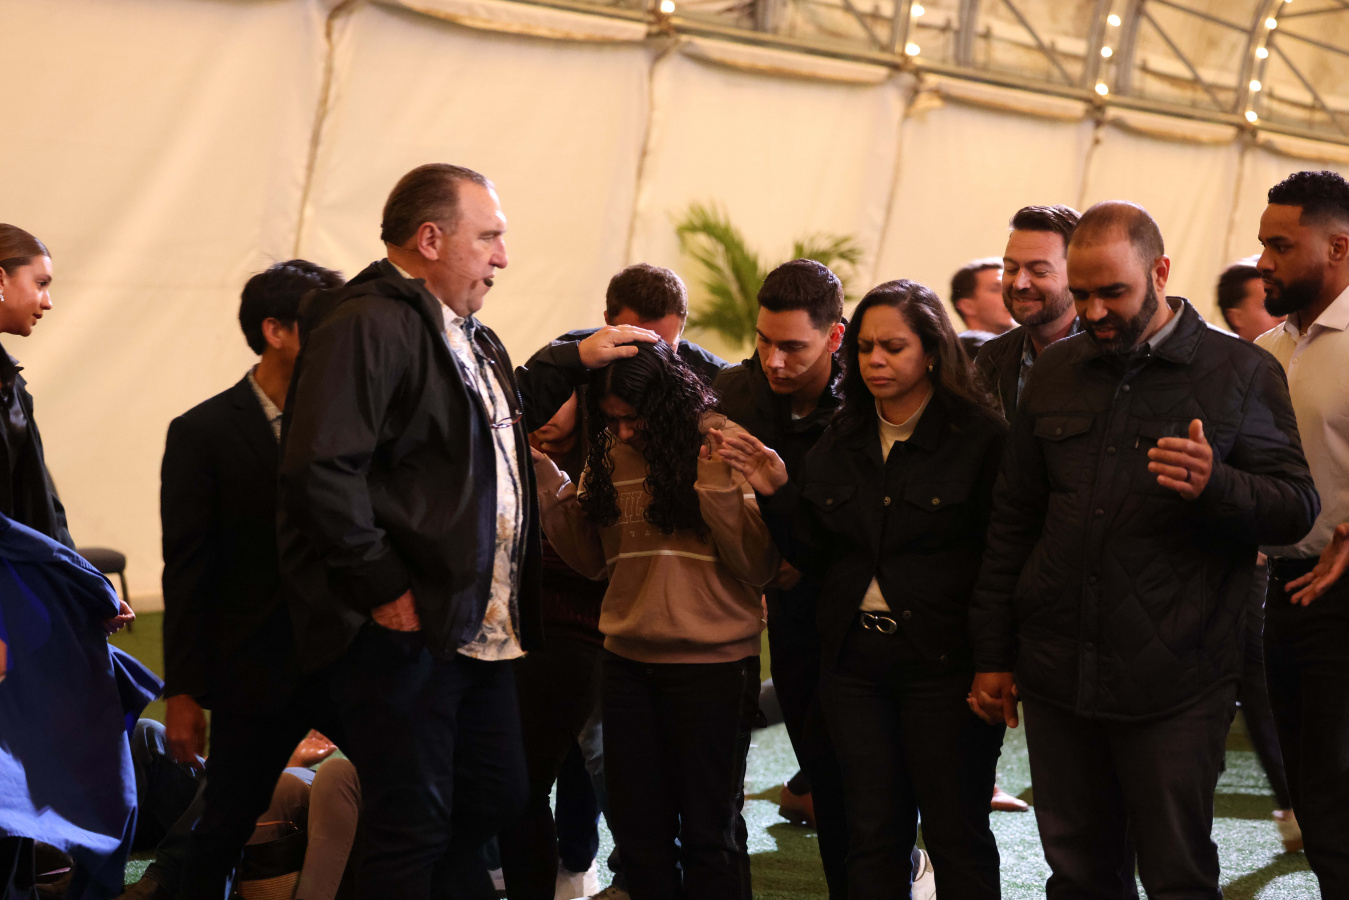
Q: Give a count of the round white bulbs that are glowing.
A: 11